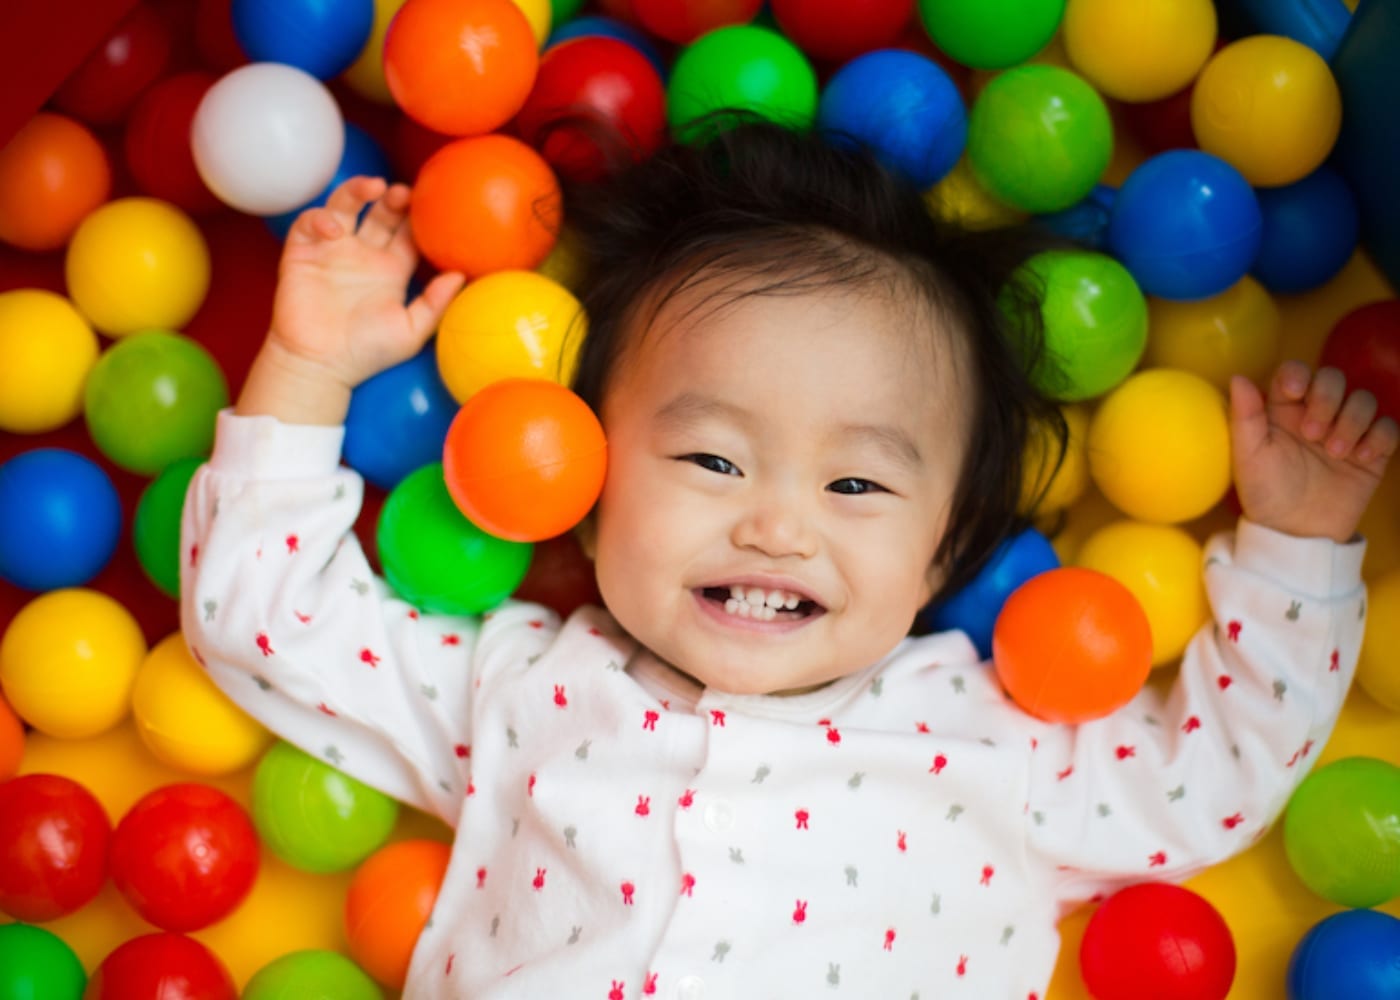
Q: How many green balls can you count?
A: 12